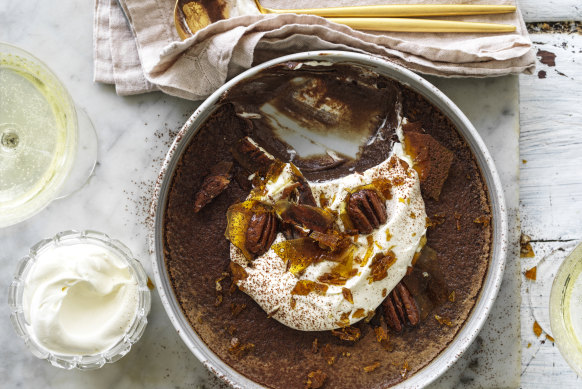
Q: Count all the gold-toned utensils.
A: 2